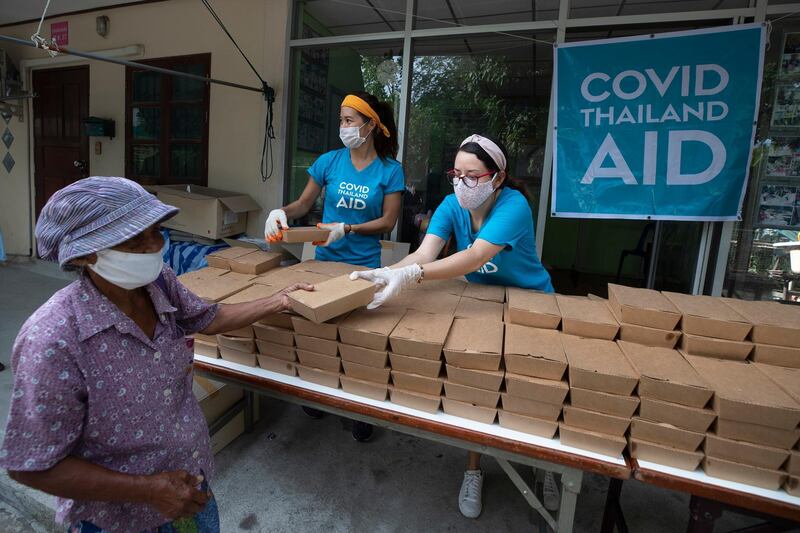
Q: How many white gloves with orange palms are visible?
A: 2